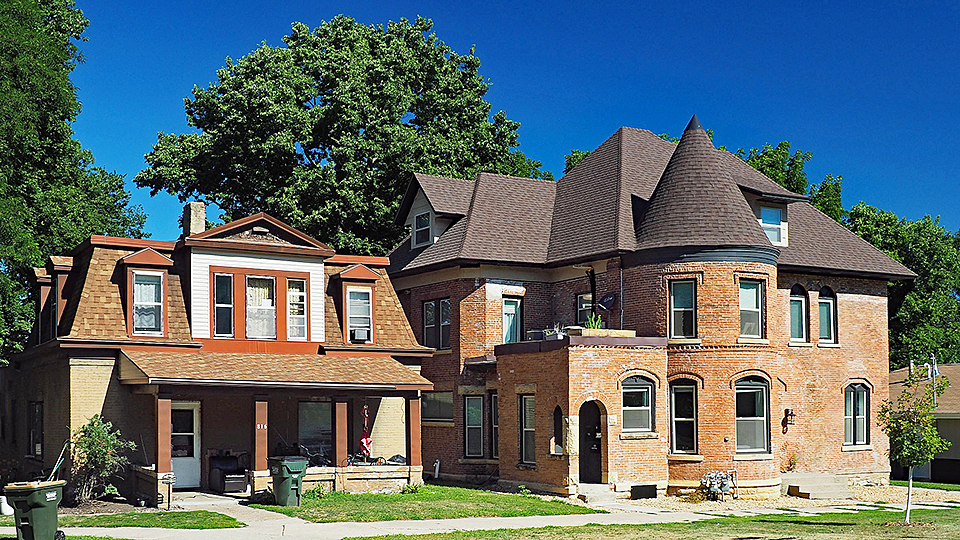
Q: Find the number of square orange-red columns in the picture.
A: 4